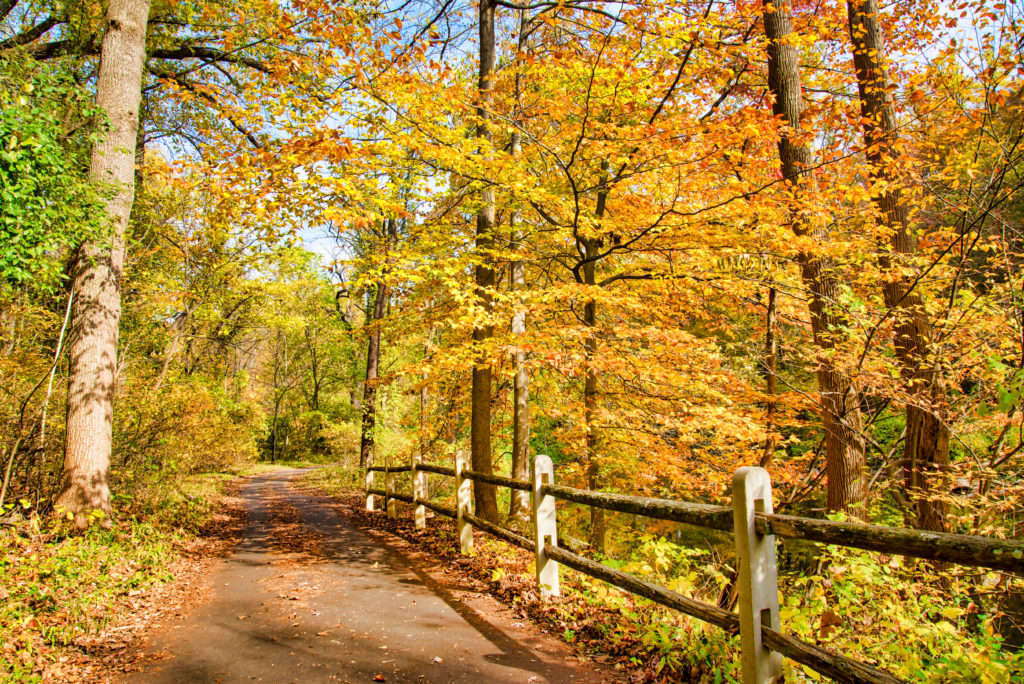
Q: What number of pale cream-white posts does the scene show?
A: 6